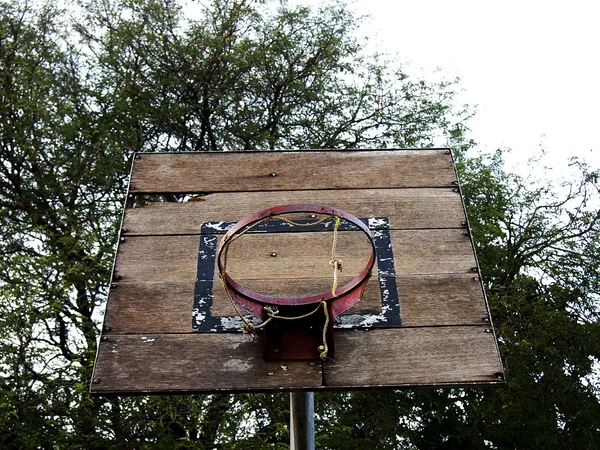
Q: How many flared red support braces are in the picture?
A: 2